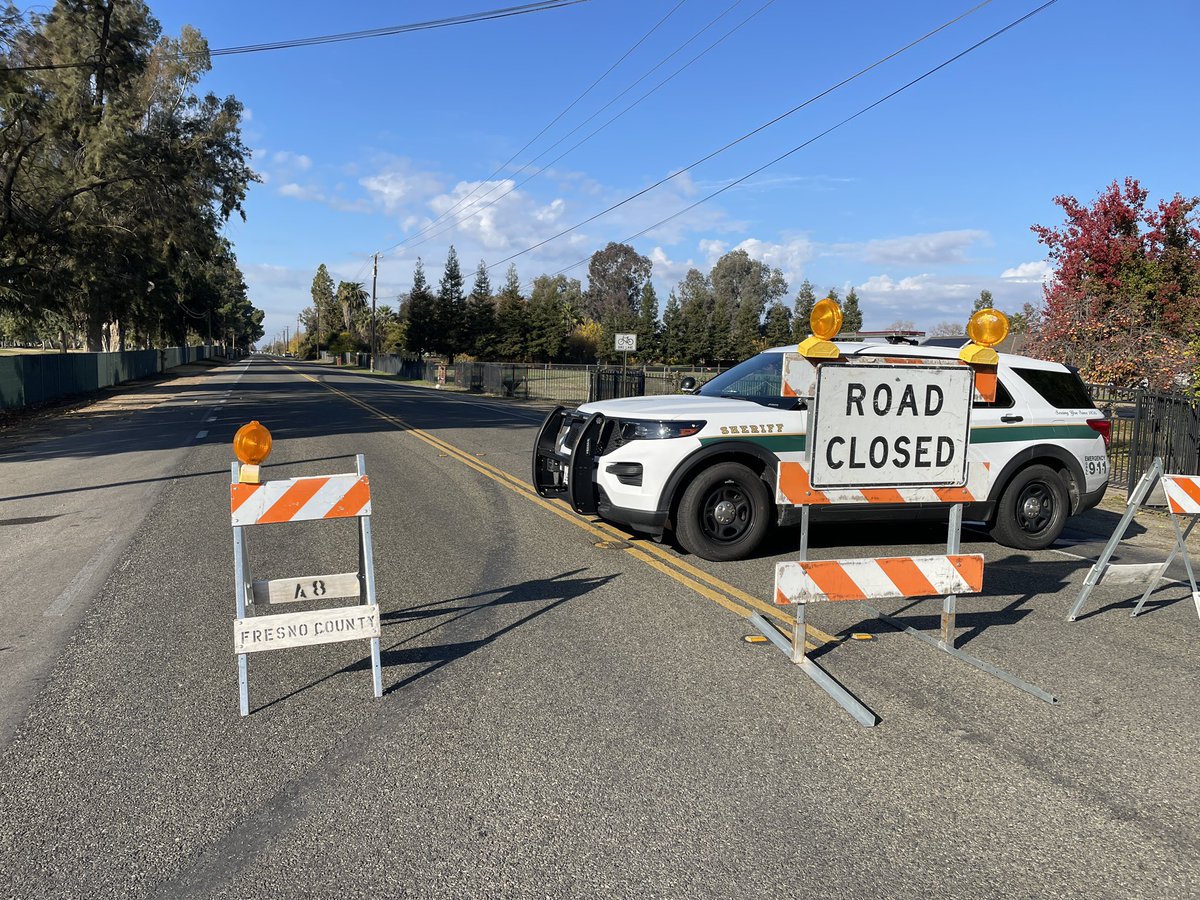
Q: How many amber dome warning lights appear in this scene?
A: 3